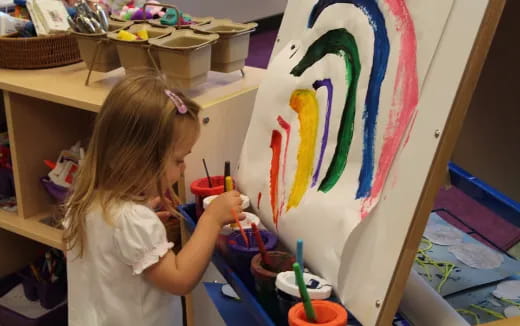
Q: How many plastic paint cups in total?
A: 7